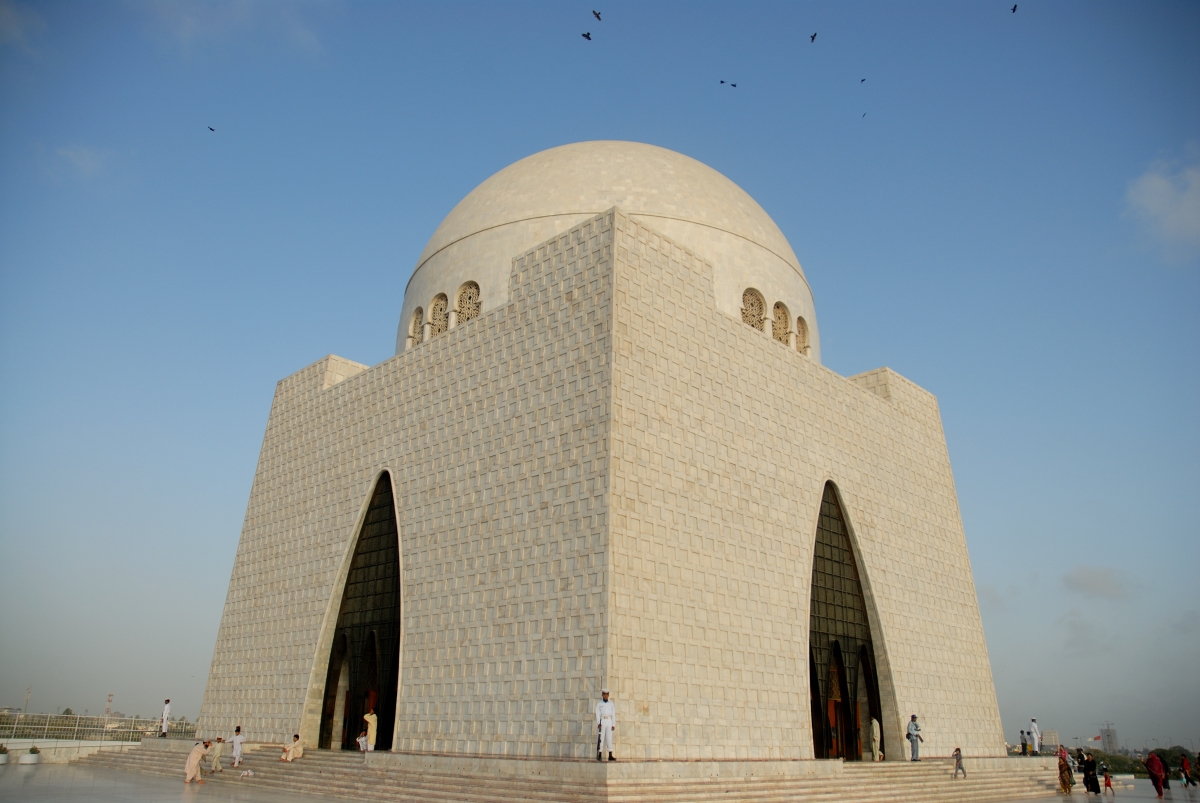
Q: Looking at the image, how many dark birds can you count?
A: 9